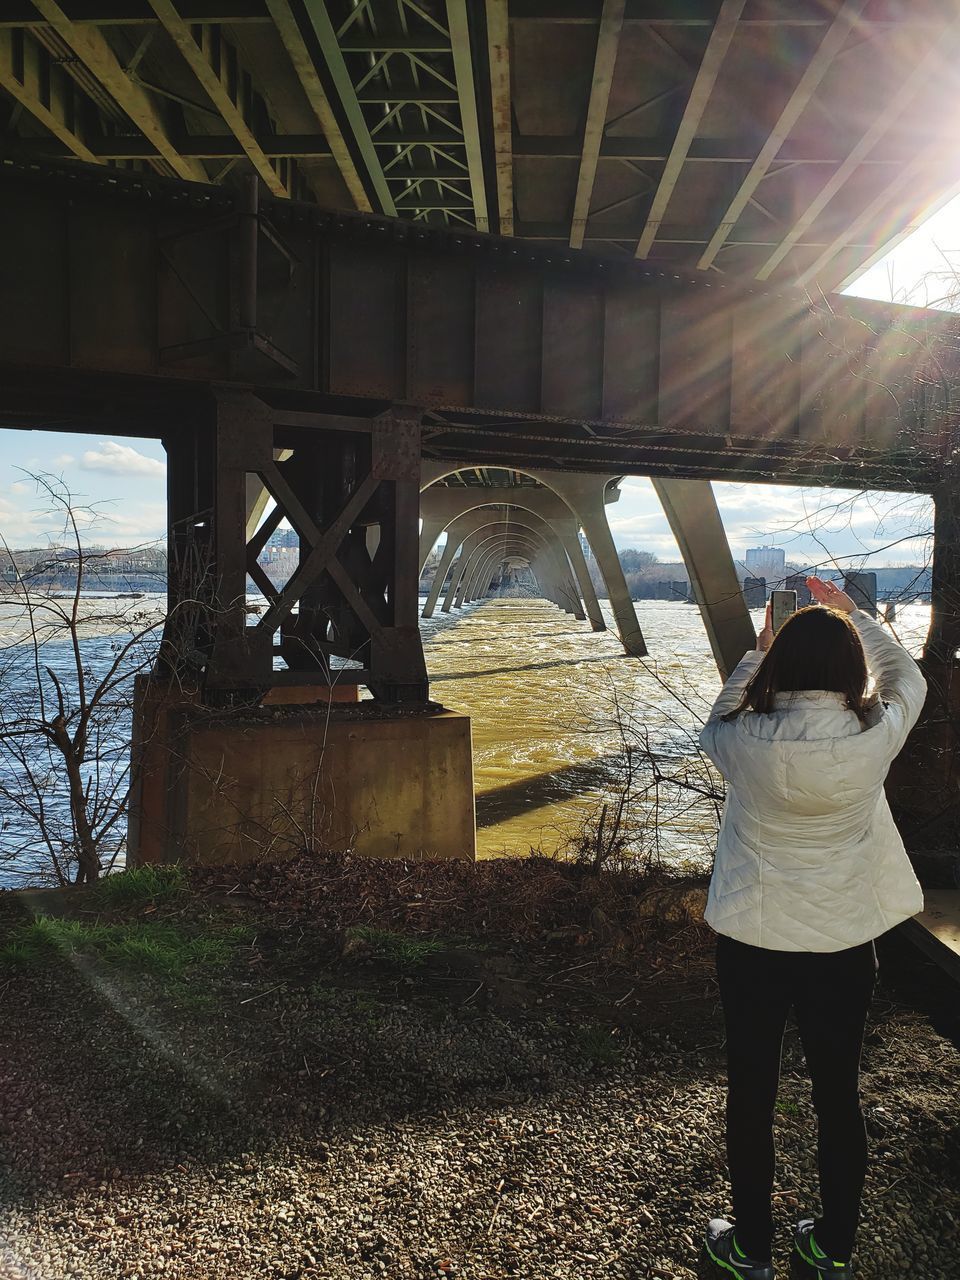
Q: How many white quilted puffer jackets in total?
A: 1